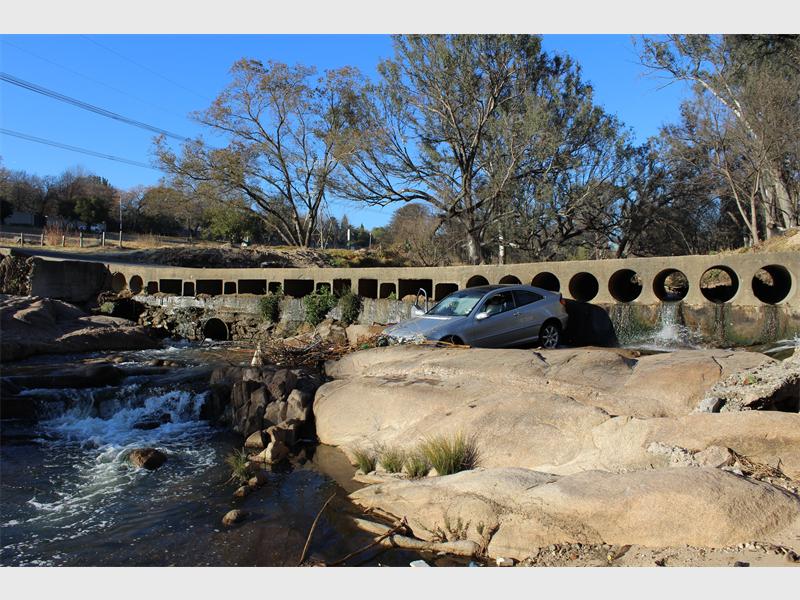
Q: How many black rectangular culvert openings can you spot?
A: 14